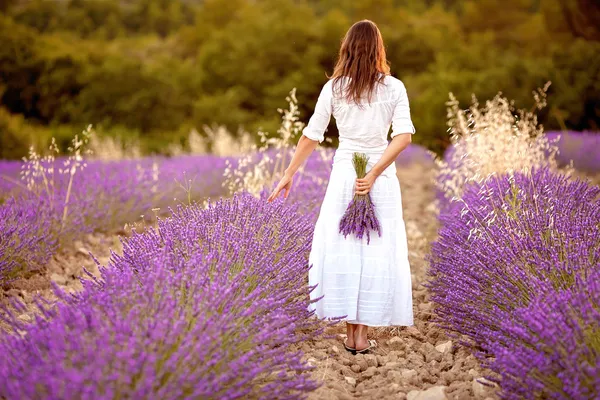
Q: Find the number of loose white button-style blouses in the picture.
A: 1